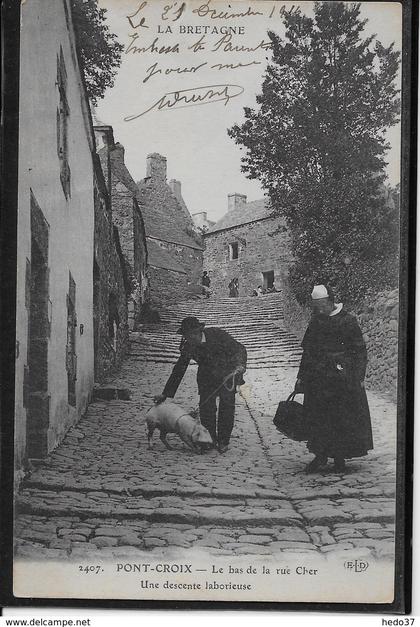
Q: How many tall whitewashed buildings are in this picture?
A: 1